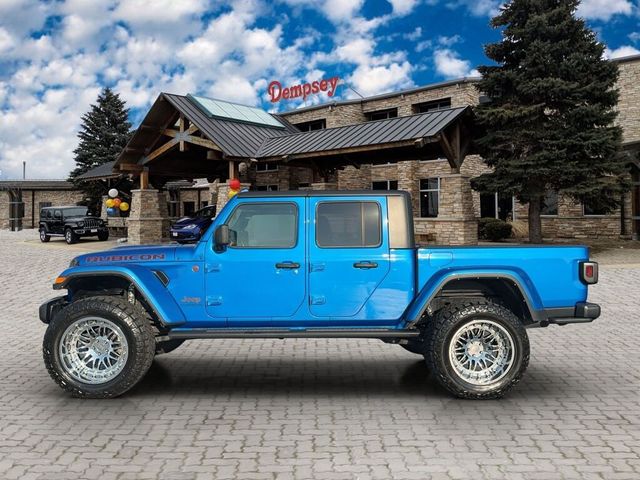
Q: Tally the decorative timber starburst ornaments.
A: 1